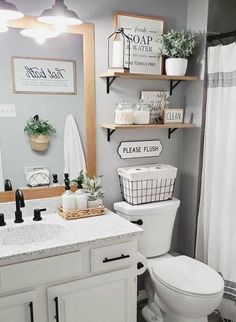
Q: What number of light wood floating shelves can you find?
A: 2